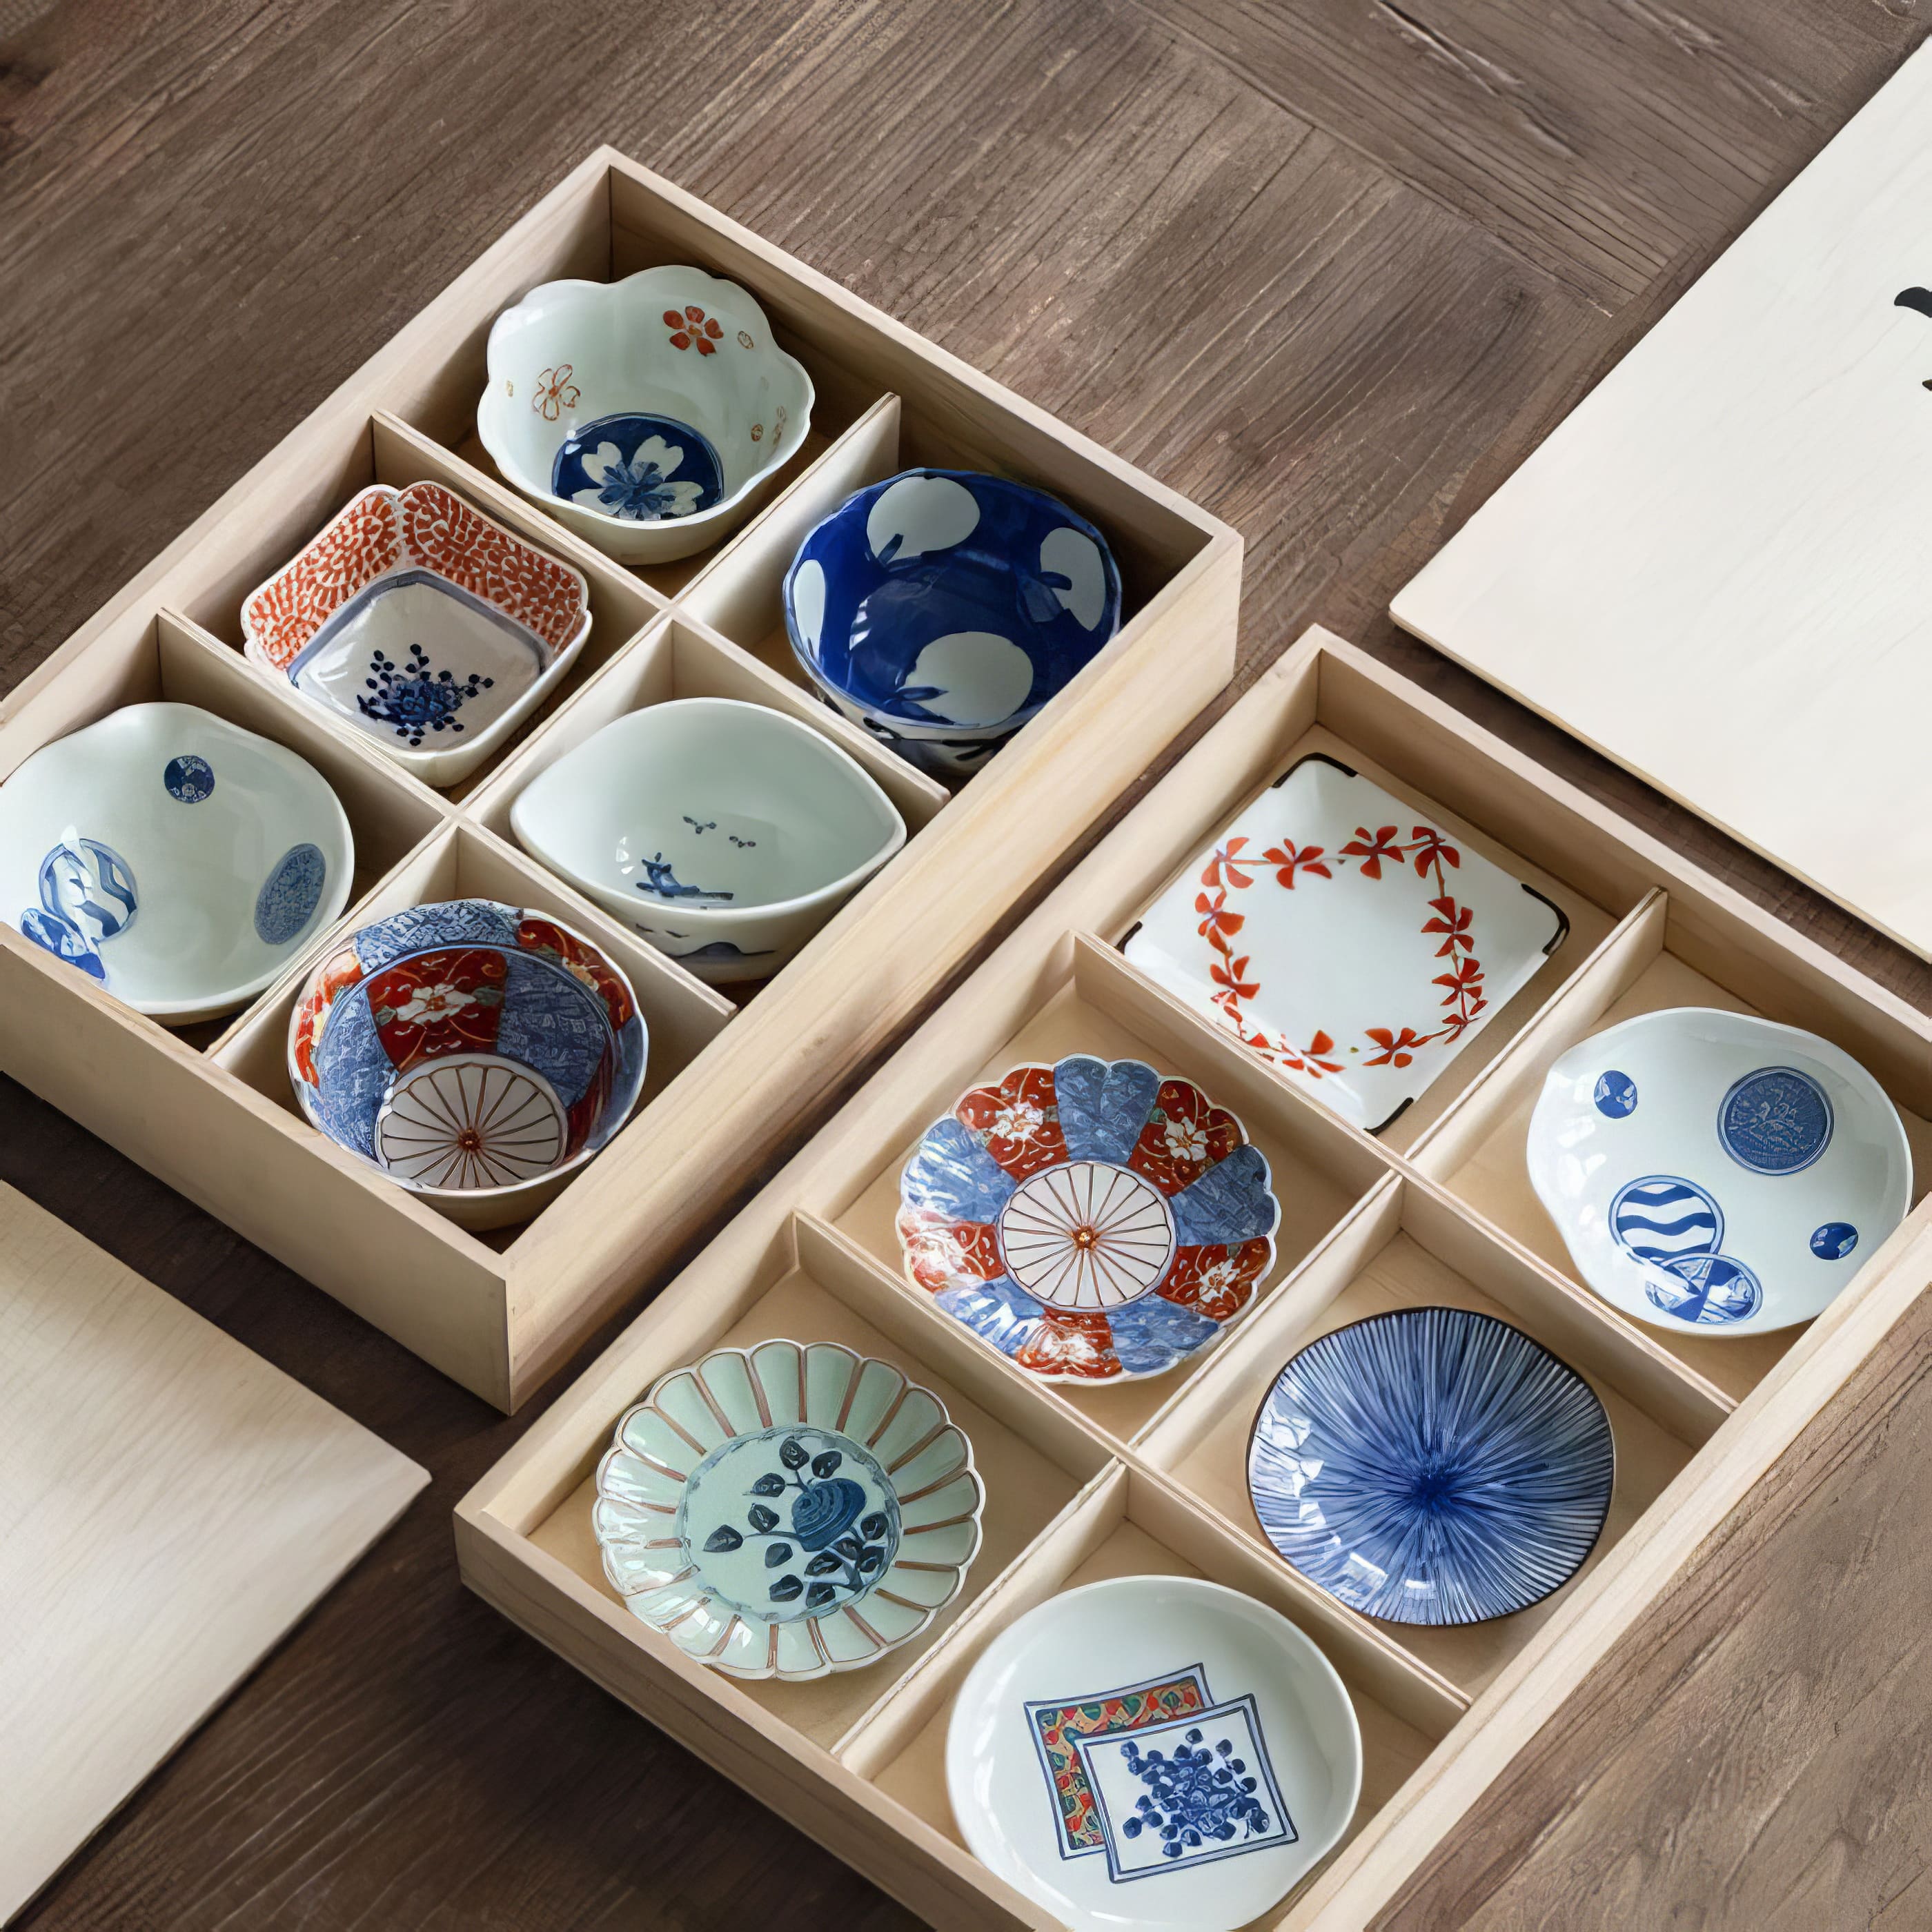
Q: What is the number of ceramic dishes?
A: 12